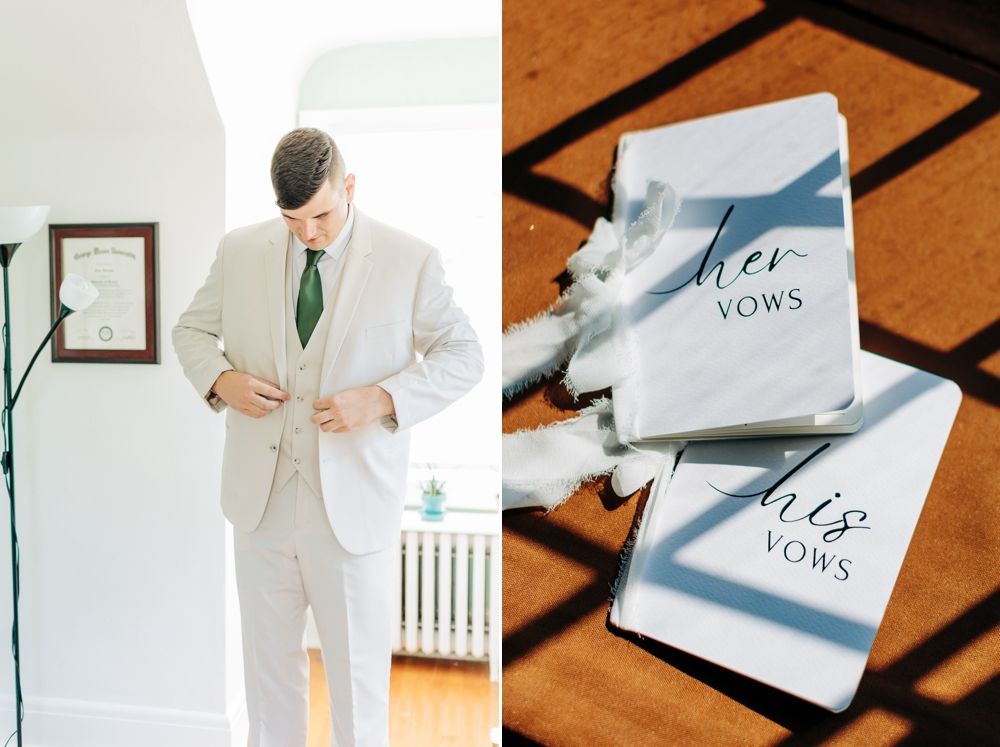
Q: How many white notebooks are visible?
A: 2